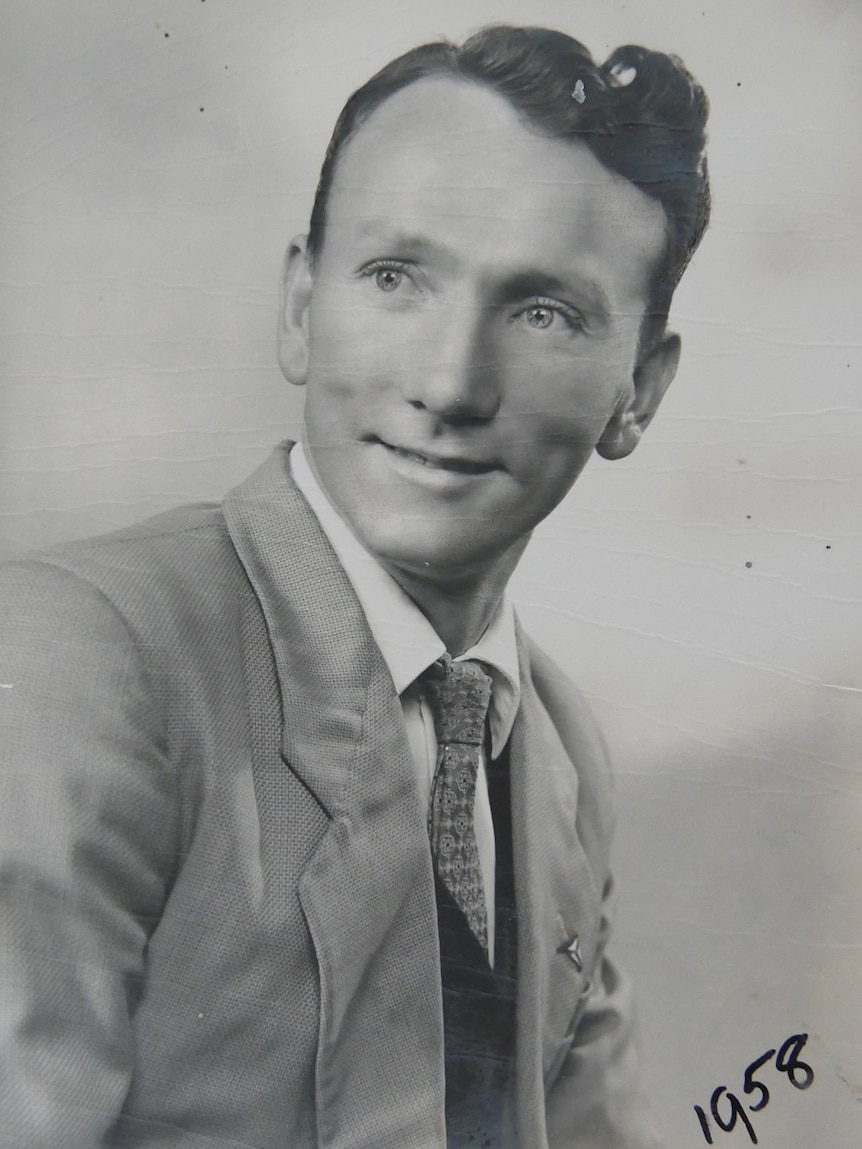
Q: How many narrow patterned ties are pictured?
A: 1